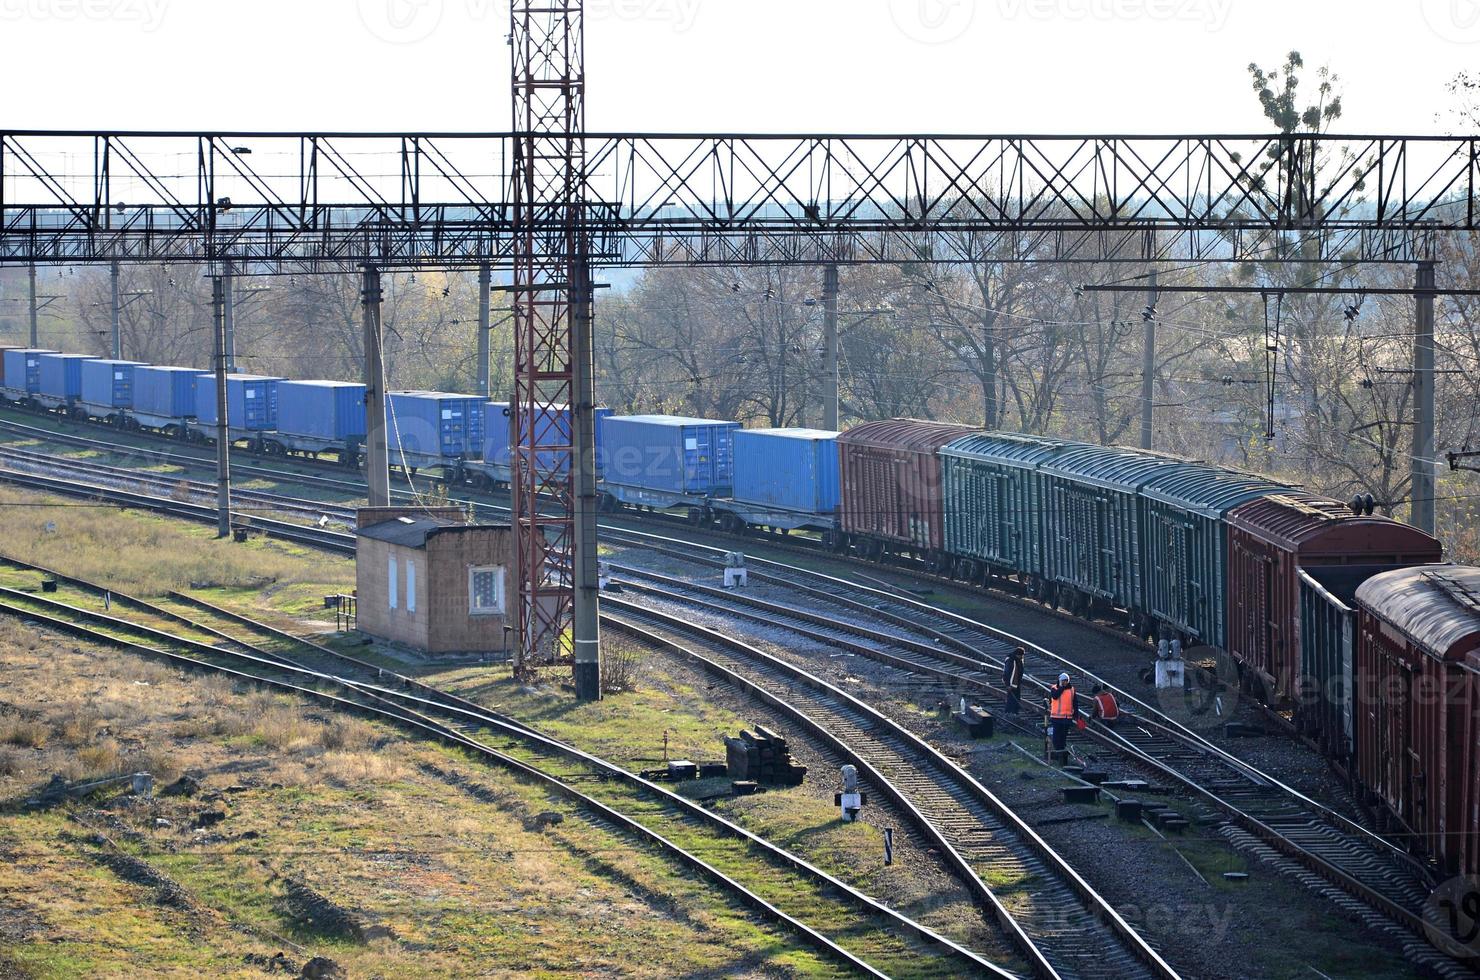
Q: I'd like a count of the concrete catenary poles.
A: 10